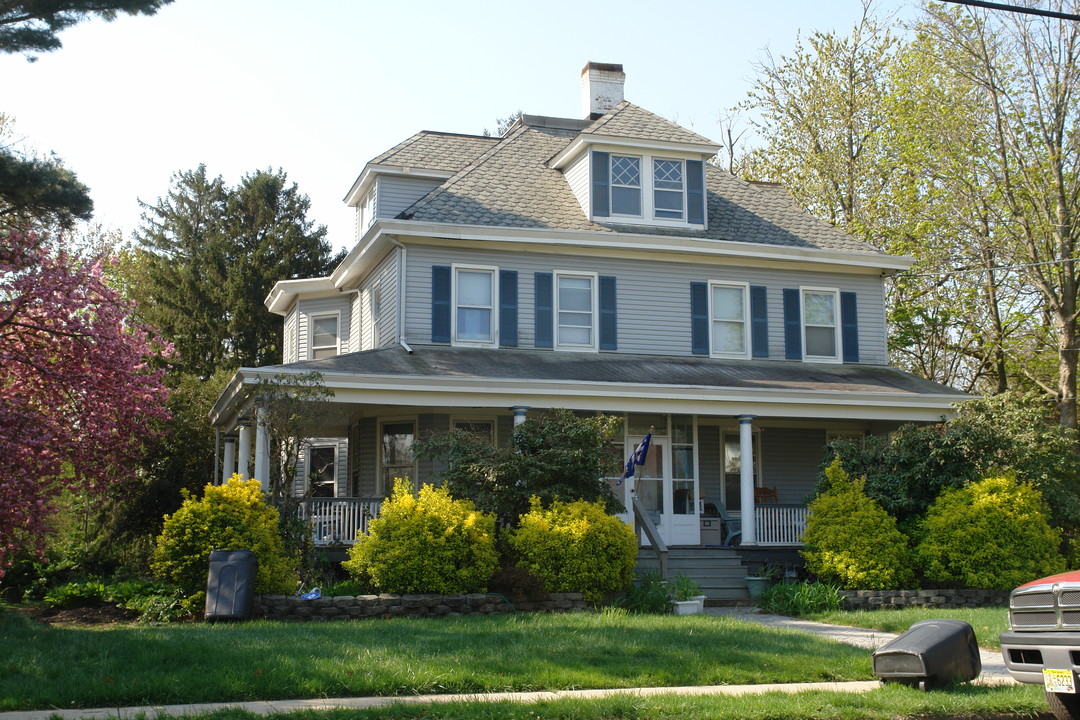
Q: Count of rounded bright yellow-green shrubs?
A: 5